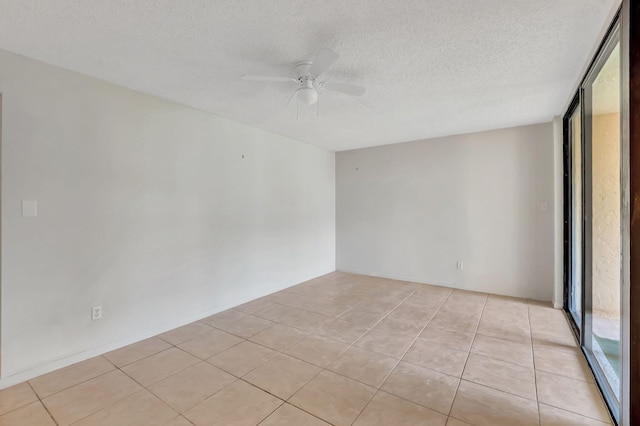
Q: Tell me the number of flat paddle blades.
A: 4